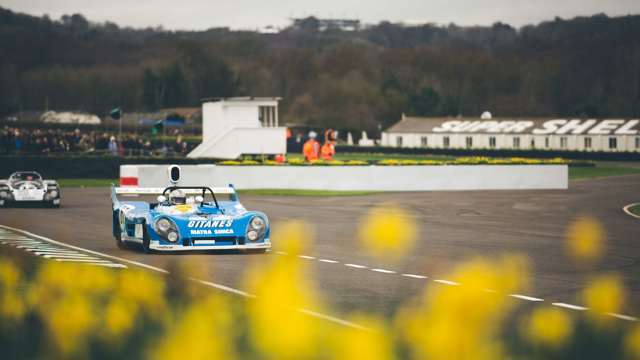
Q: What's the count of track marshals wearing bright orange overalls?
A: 2